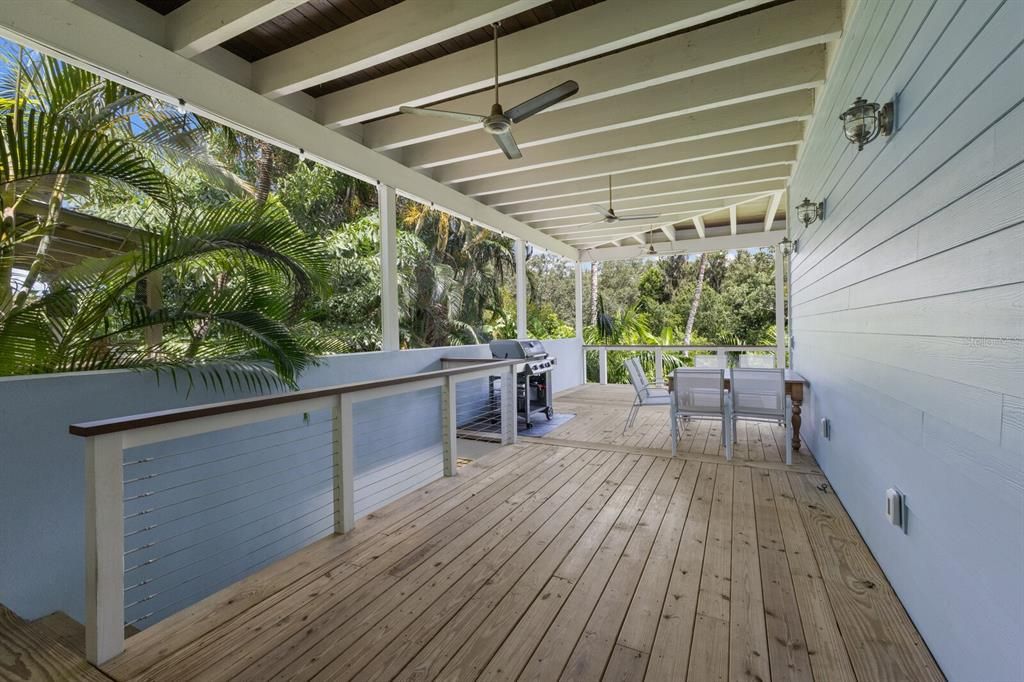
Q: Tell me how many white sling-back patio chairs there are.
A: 6